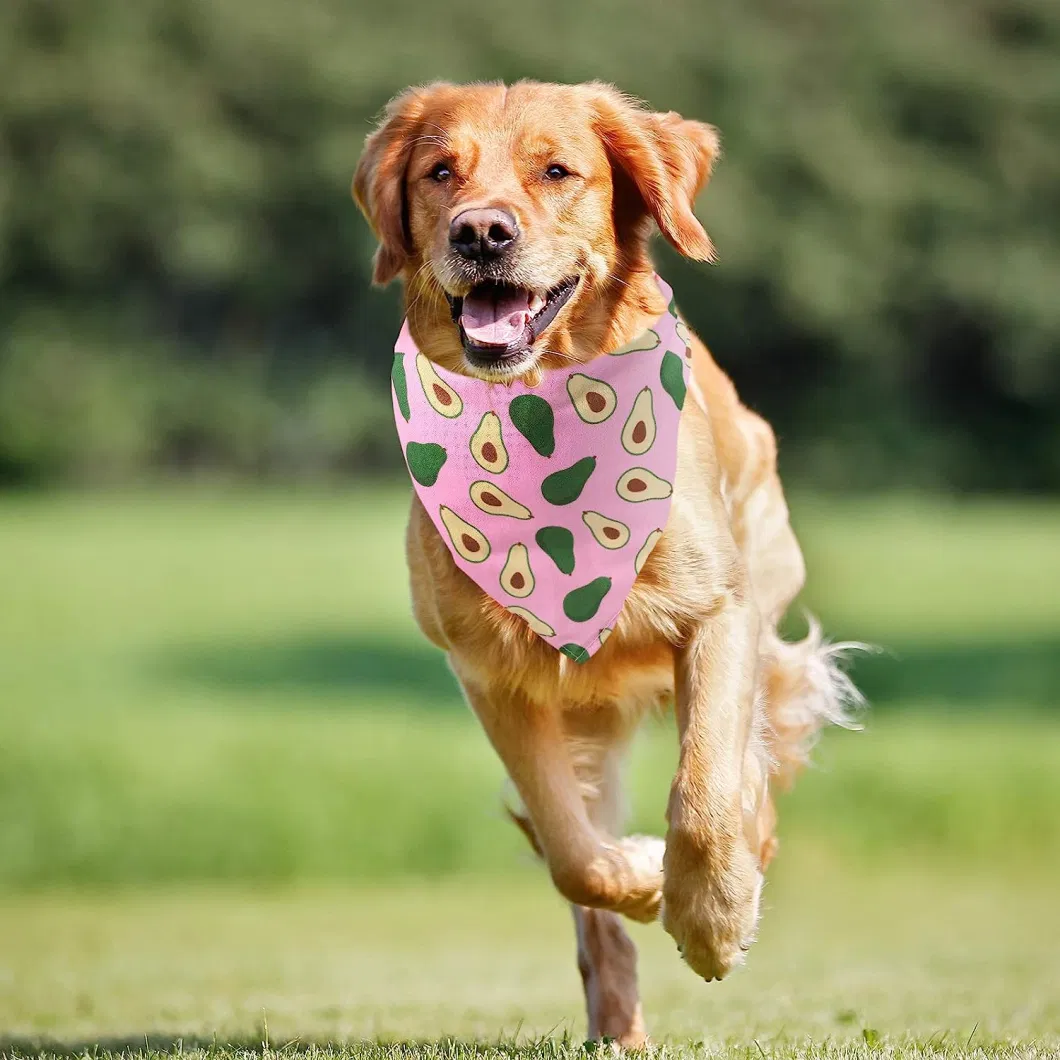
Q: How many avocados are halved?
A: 14